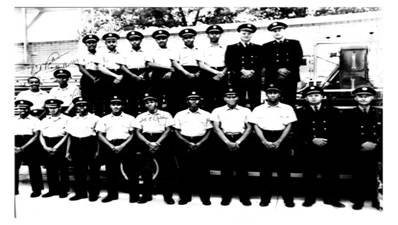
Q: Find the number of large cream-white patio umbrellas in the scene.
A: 0